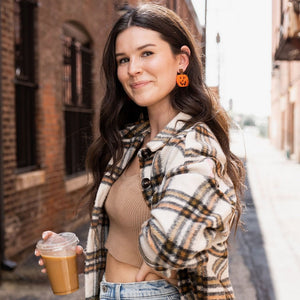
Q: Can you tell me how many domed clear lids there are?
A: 1